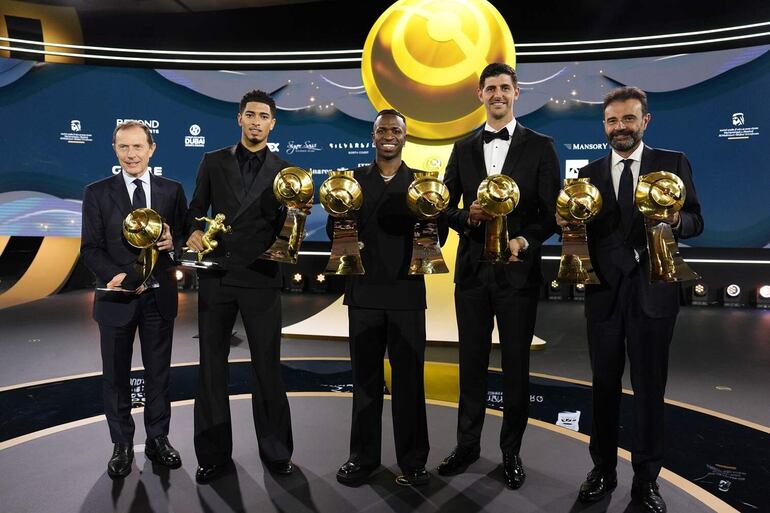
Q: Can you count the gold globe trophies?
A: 7